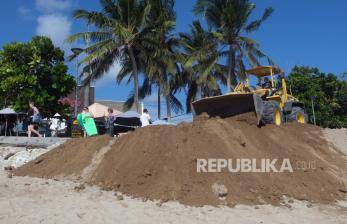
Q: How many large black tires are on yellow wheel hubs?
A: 2